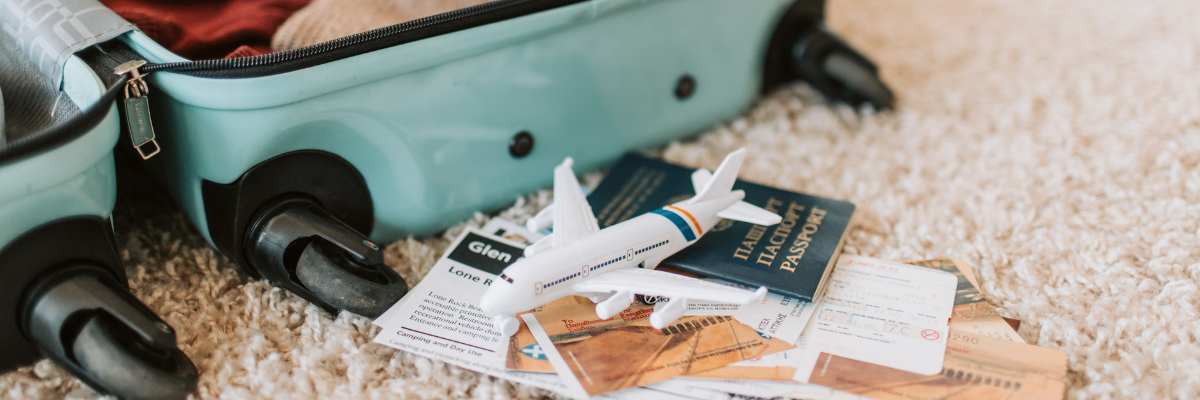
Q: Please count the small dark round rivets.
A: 2